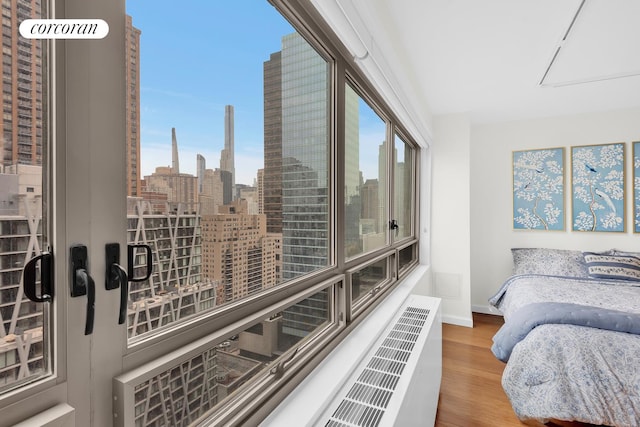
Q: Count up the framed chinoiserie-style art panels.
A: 3